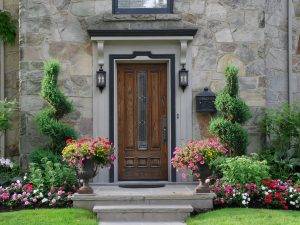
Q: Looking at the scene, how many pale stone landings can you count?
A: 1